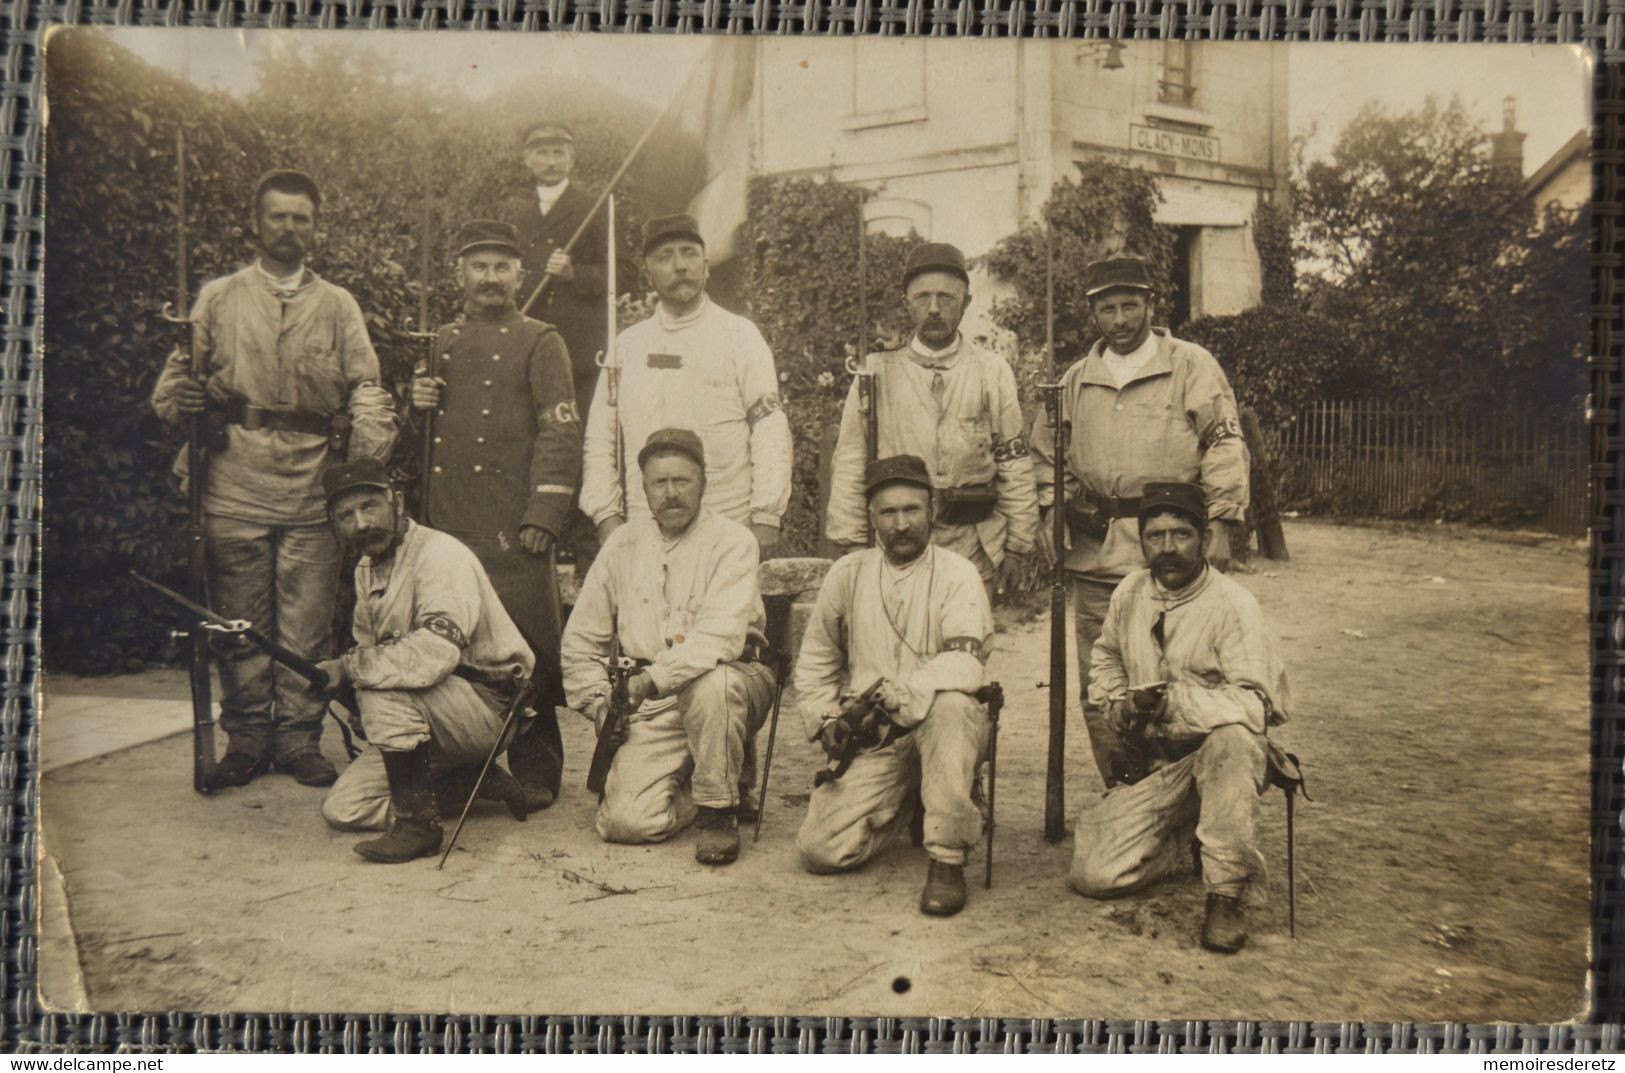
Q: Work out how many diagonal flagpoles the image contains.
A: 1